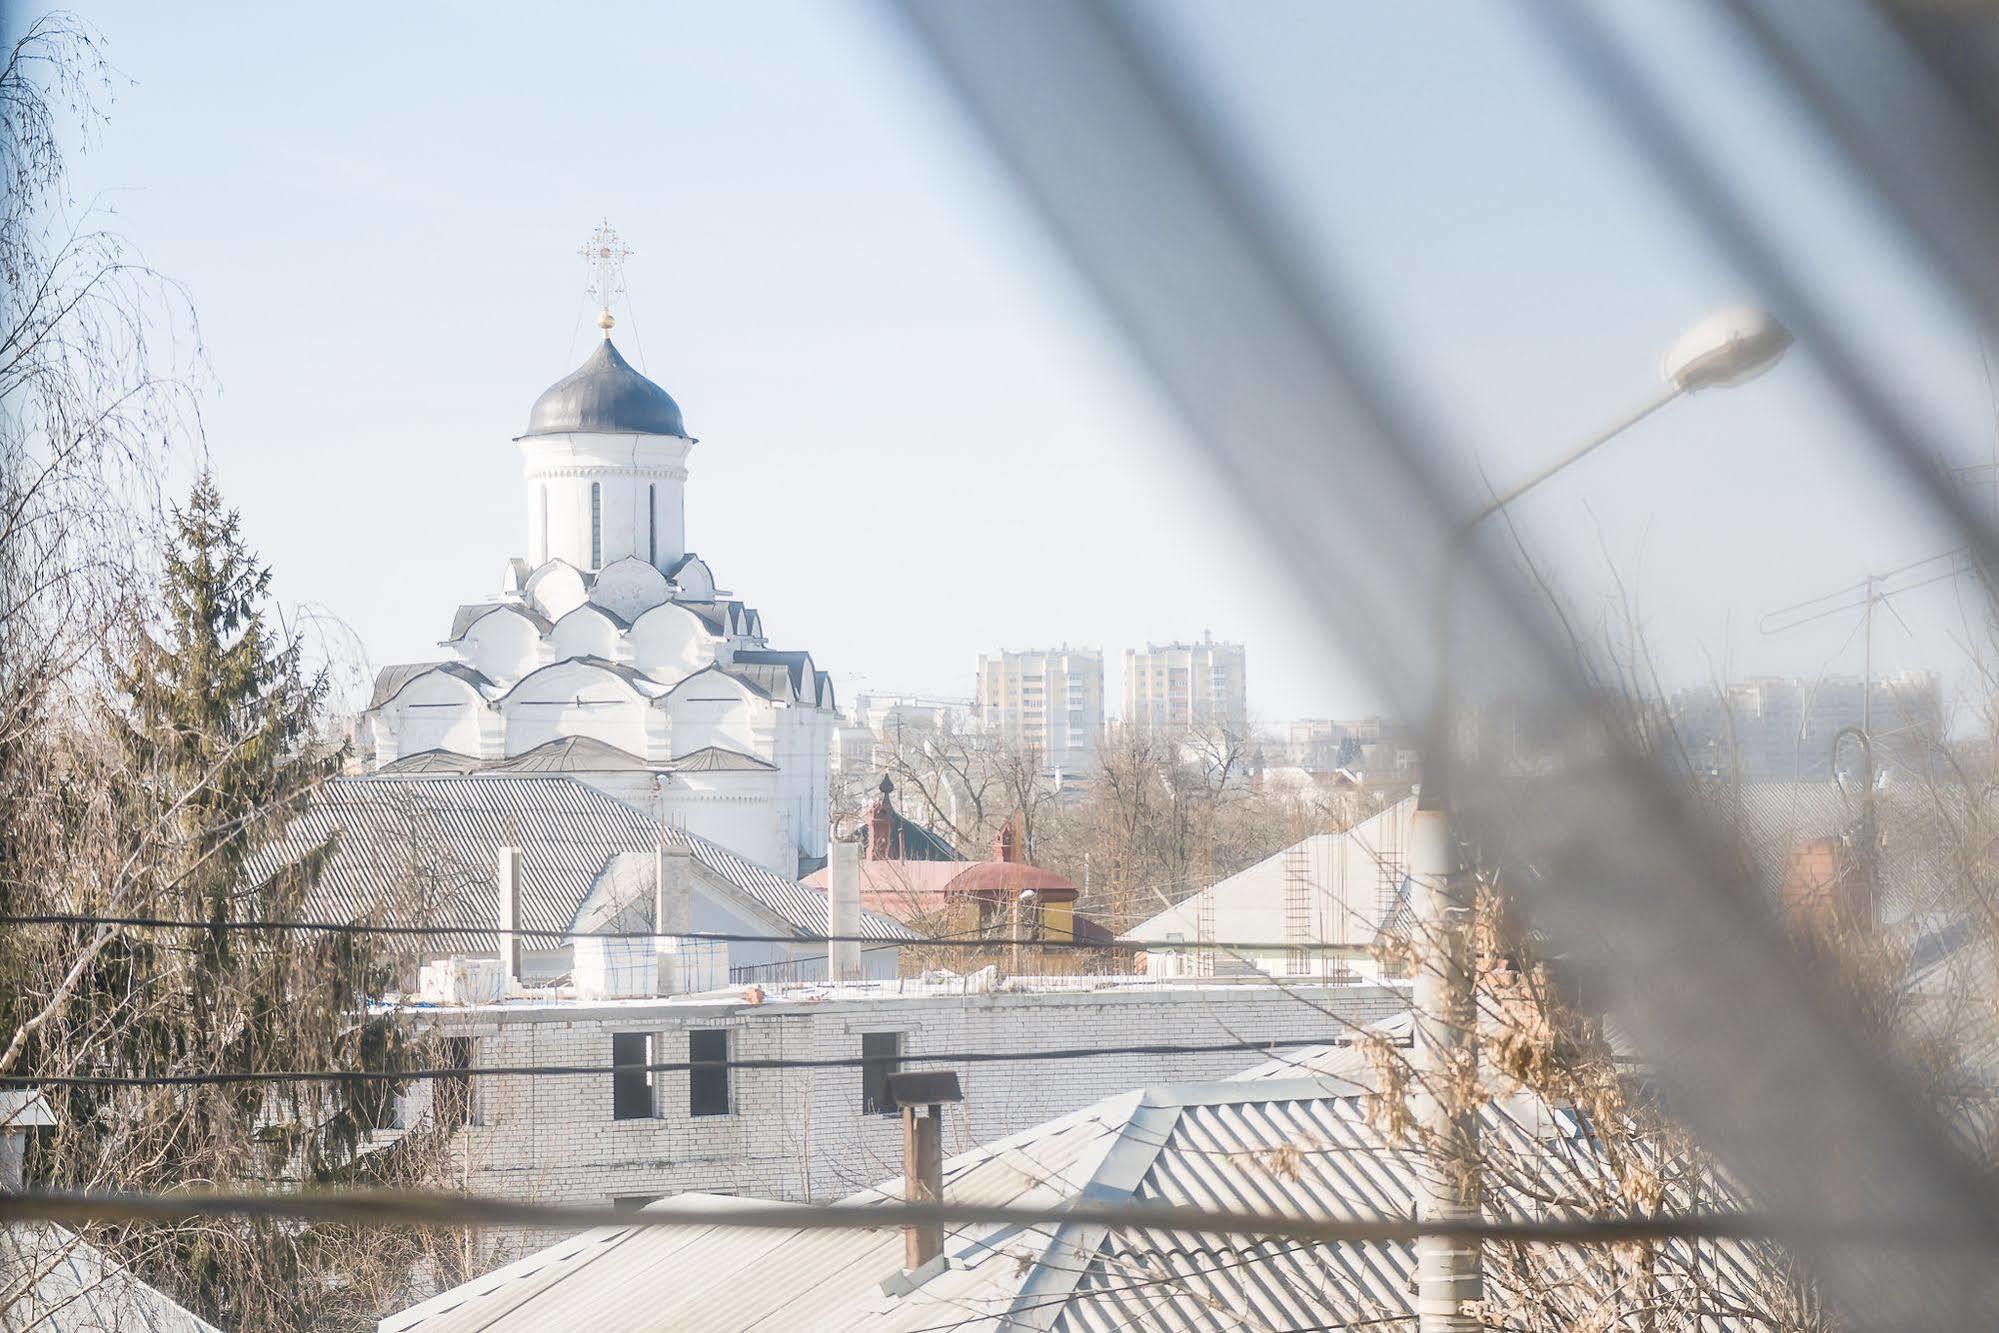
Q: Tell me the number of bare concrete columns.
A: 3